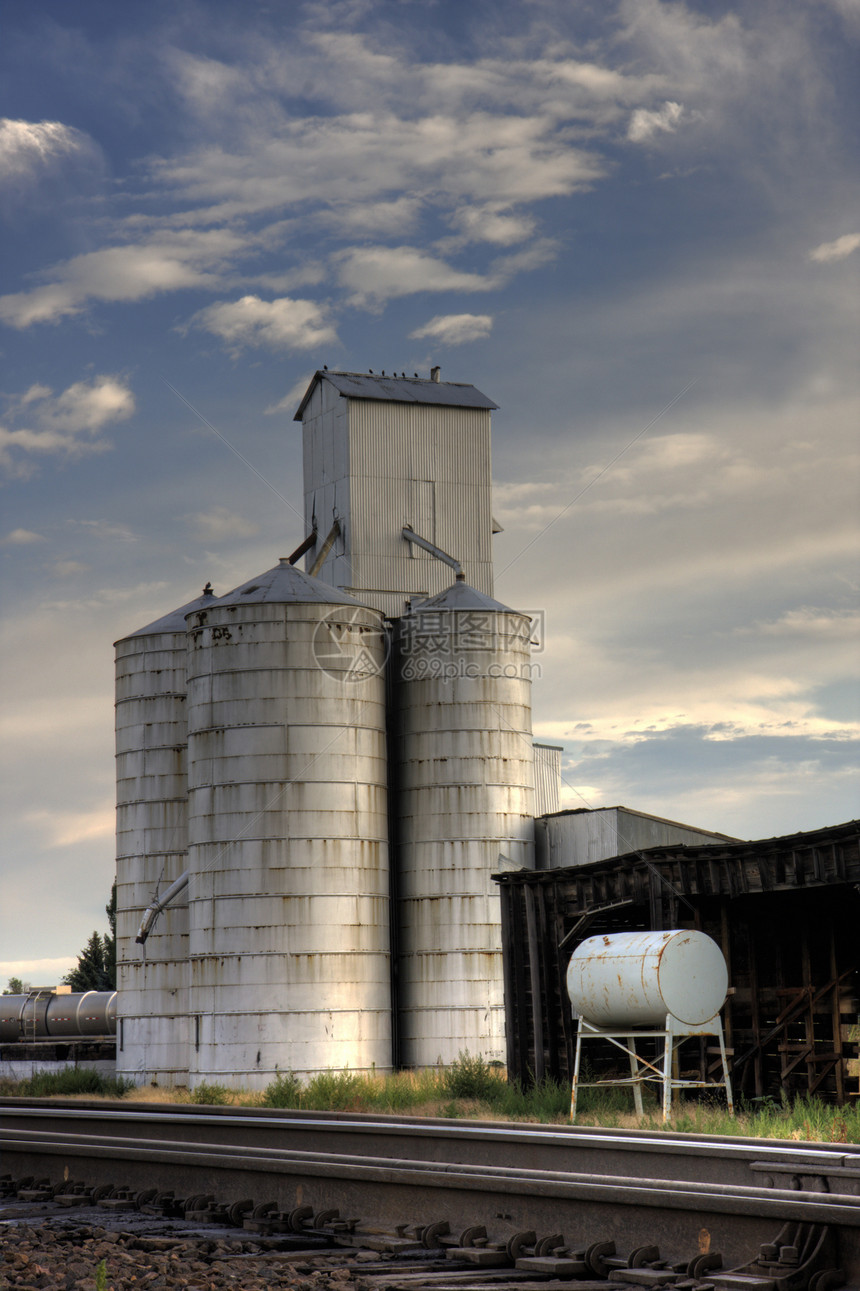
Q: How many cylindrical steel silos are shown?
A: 3